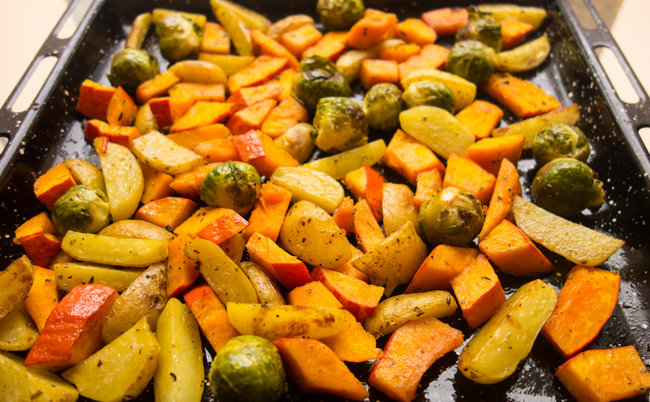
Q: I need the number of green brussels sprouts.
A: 15